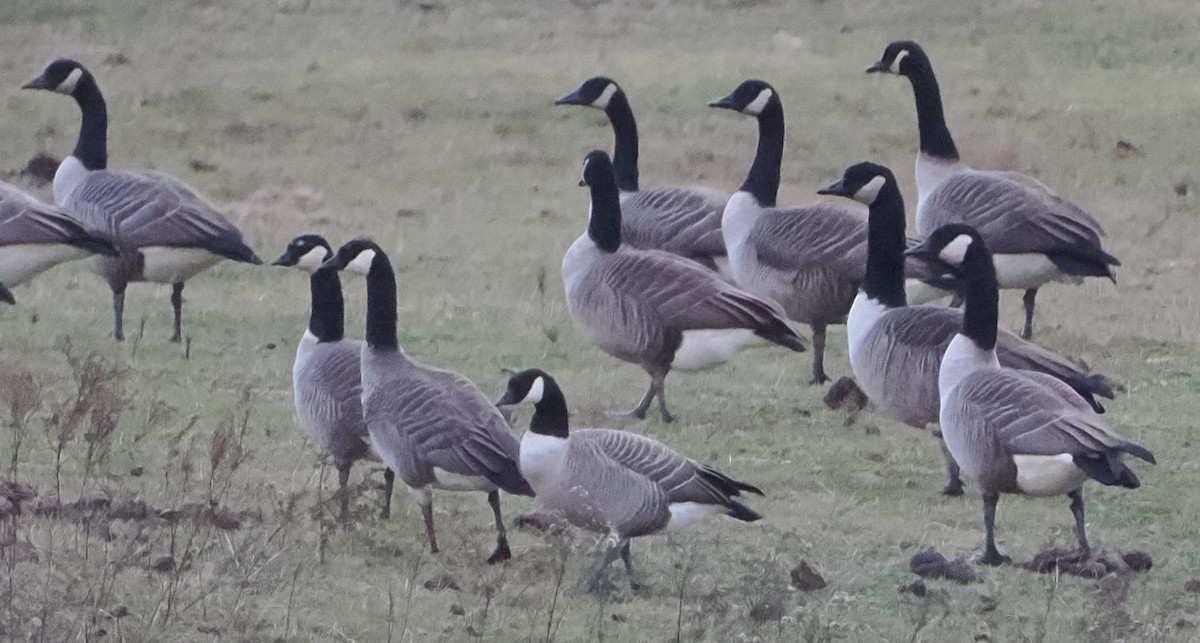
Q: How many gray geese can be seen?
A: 11